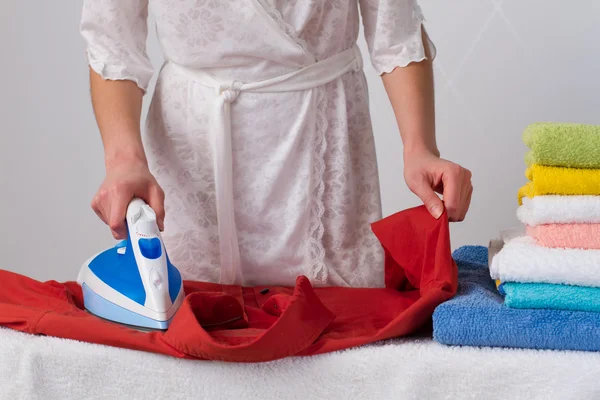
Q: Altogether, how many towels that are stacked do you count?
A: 7